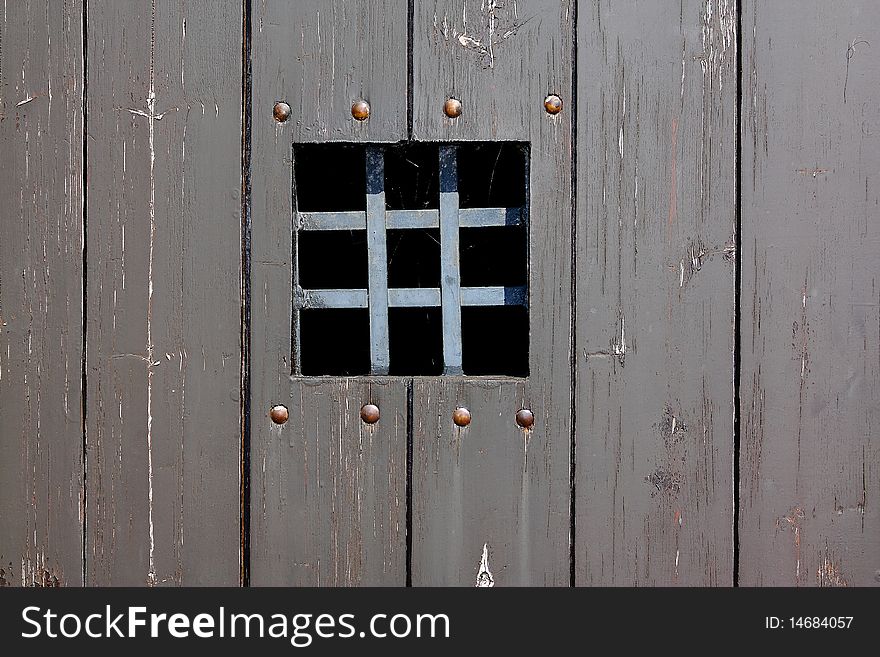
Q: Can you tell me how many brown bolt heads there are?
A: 8